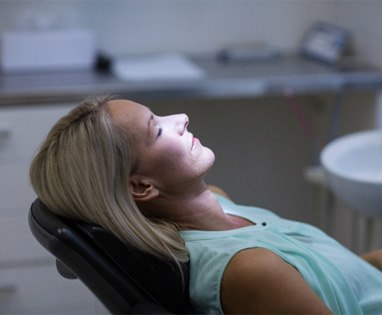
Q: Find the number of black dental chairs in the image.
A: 1